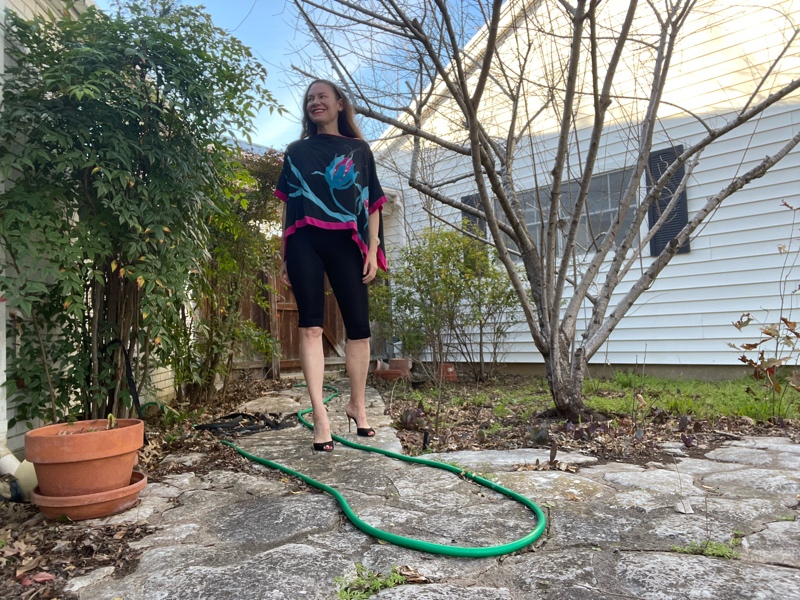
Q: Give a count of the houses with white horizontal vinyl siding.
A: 1